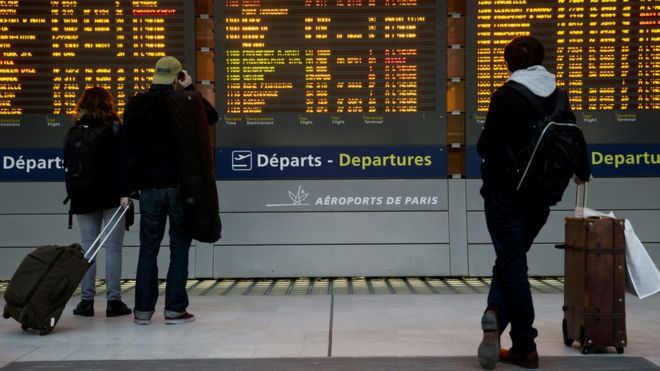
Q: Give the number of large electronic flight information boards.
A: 3